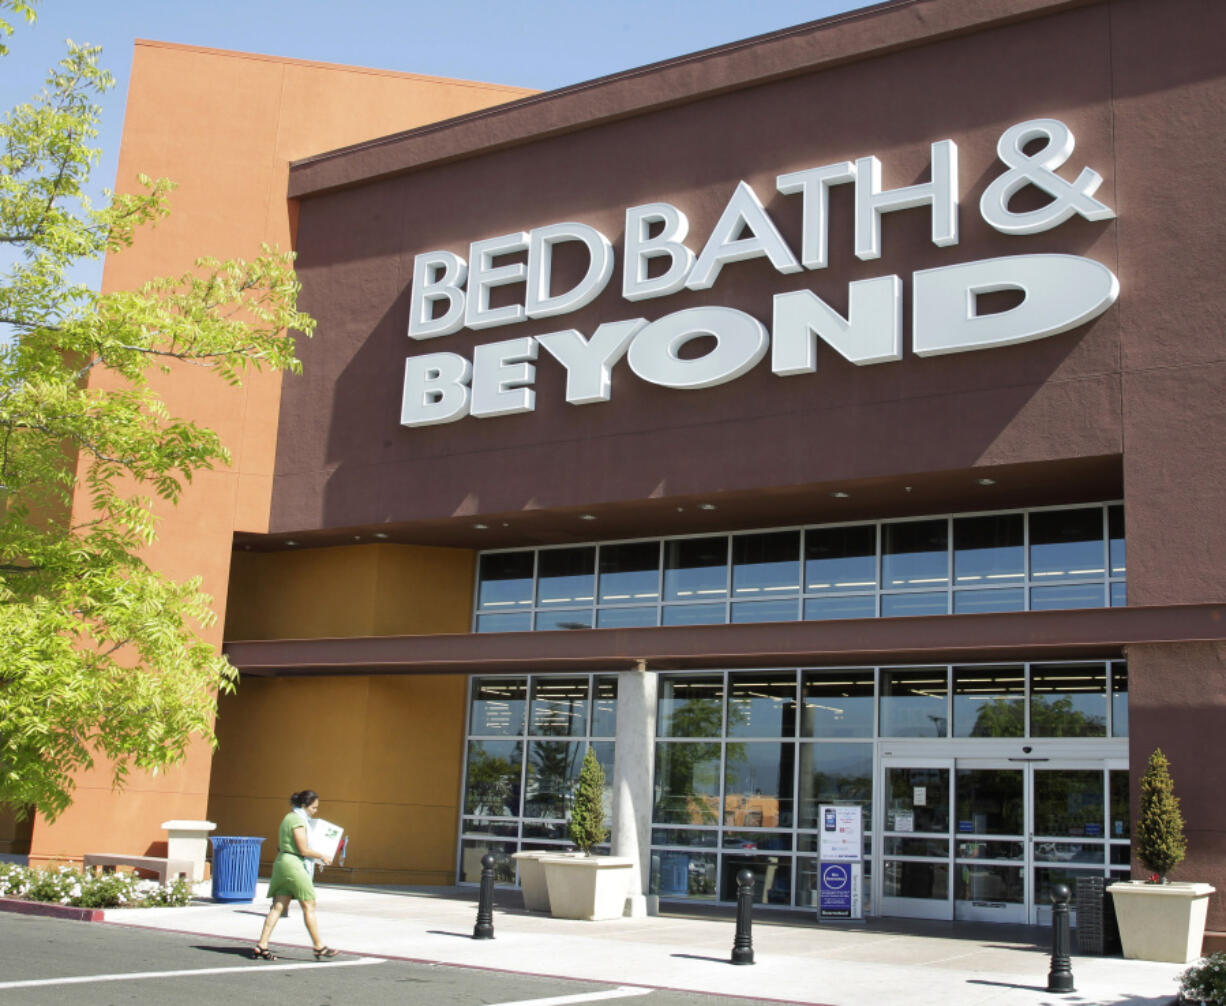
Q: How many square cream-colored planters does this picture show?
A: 3